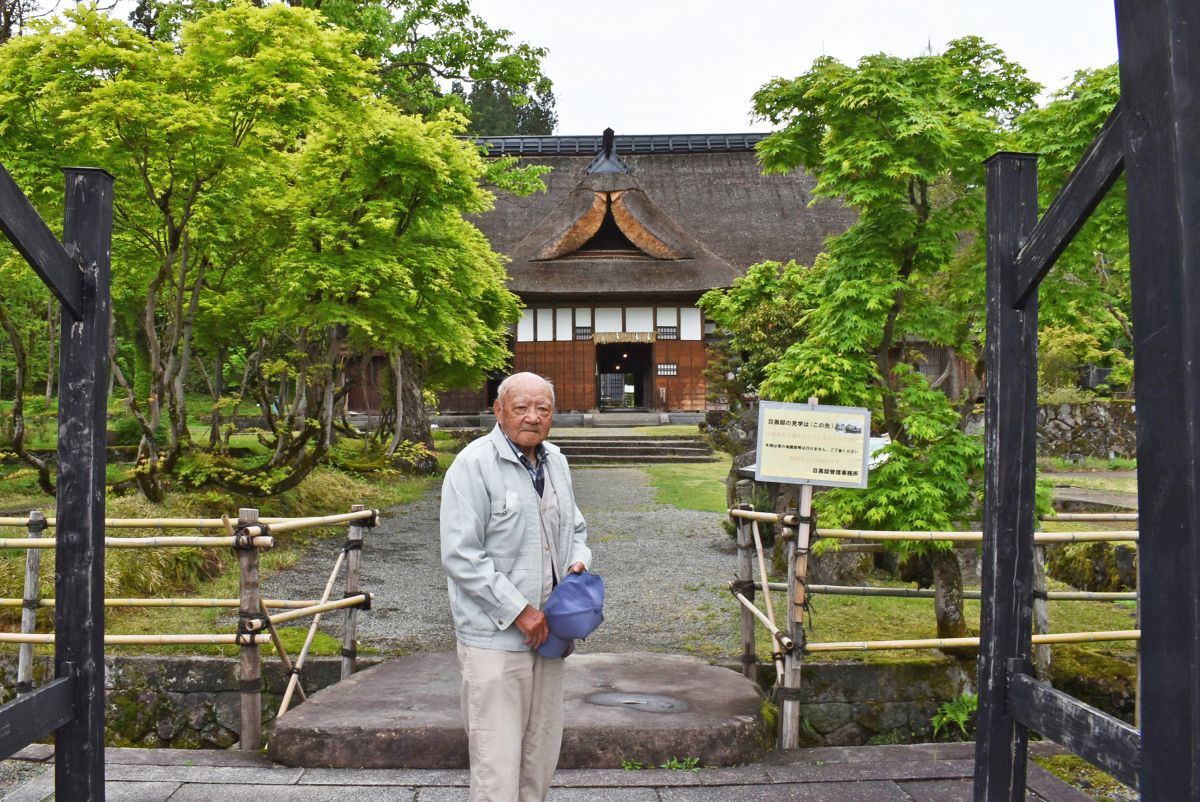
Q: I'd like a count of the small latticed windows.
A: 3